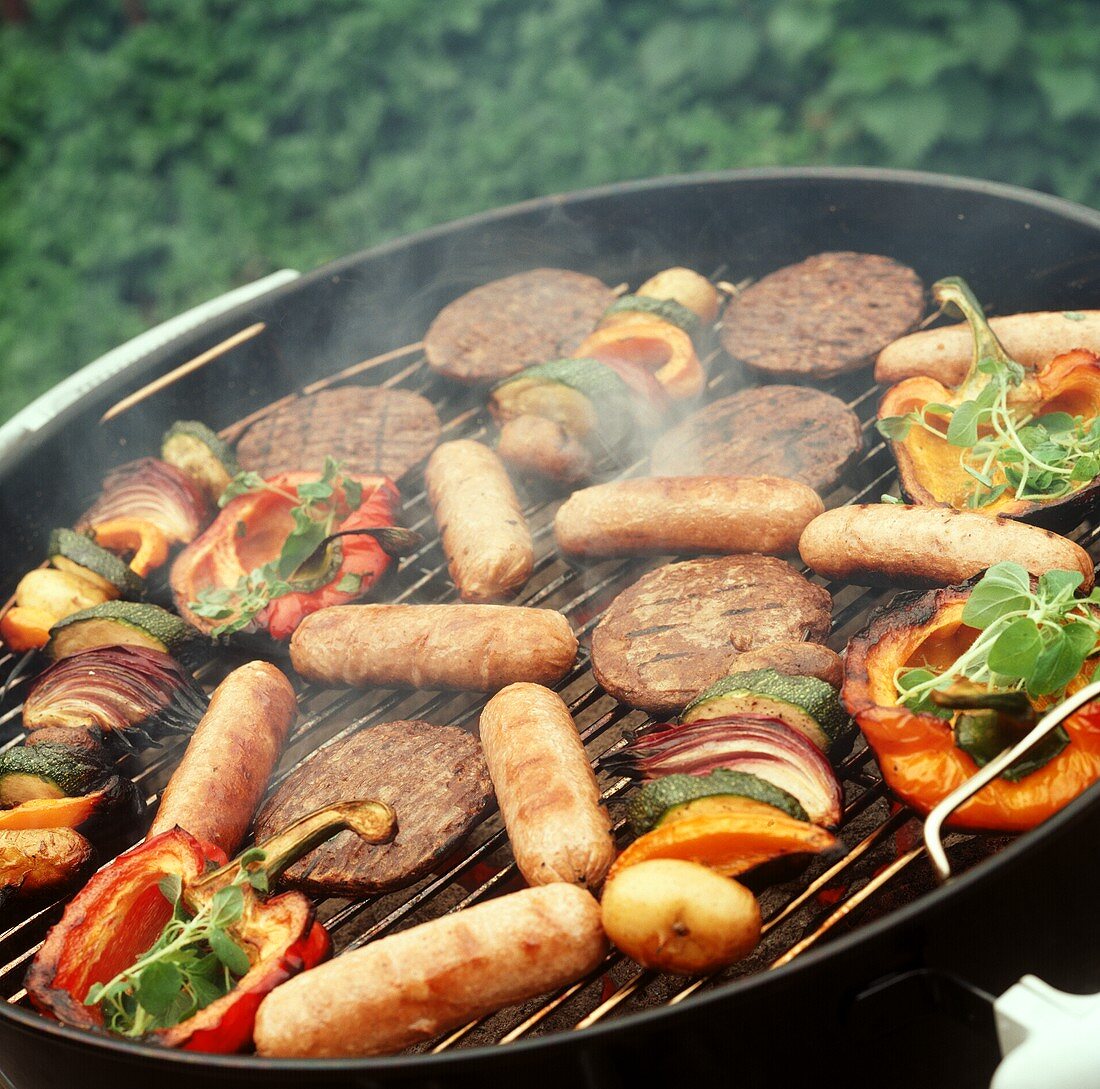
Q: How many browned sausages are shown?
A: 8